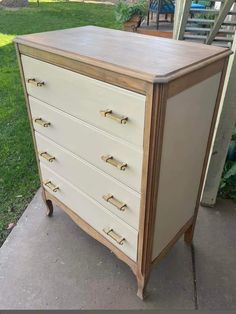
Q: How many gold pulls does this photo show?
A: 8